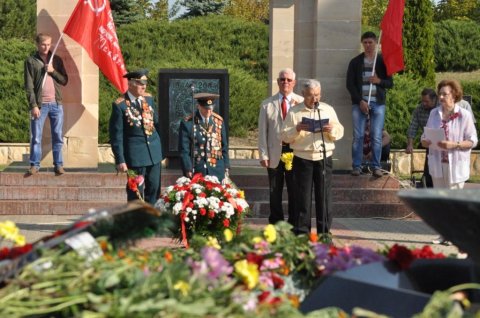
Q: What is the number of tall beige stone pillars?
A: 2